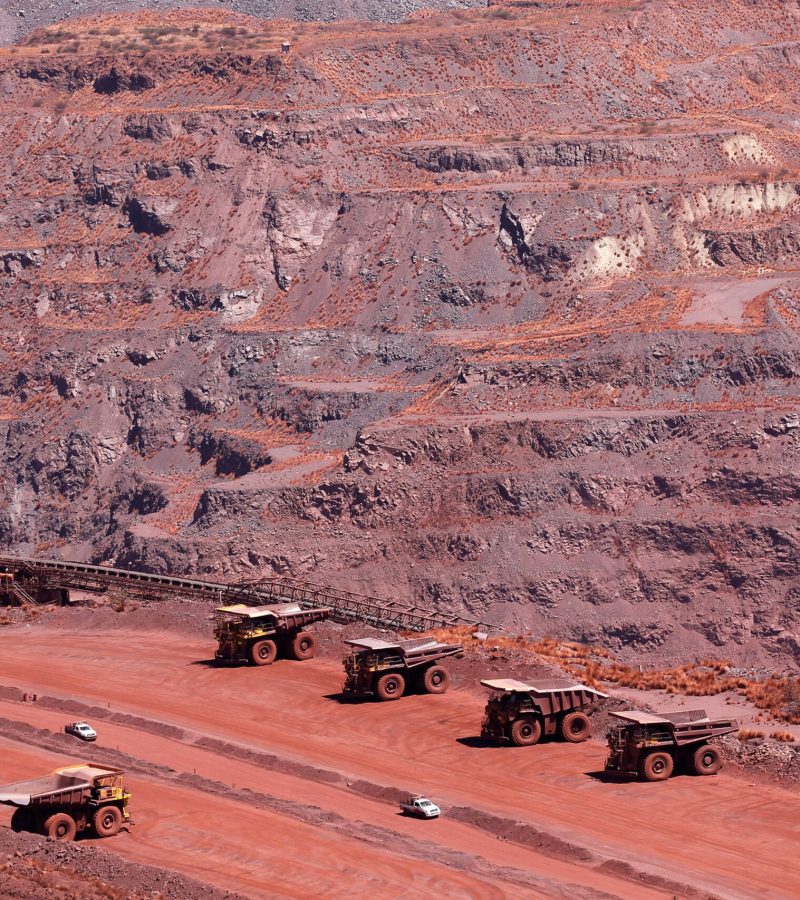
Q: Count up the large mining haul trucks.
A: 5